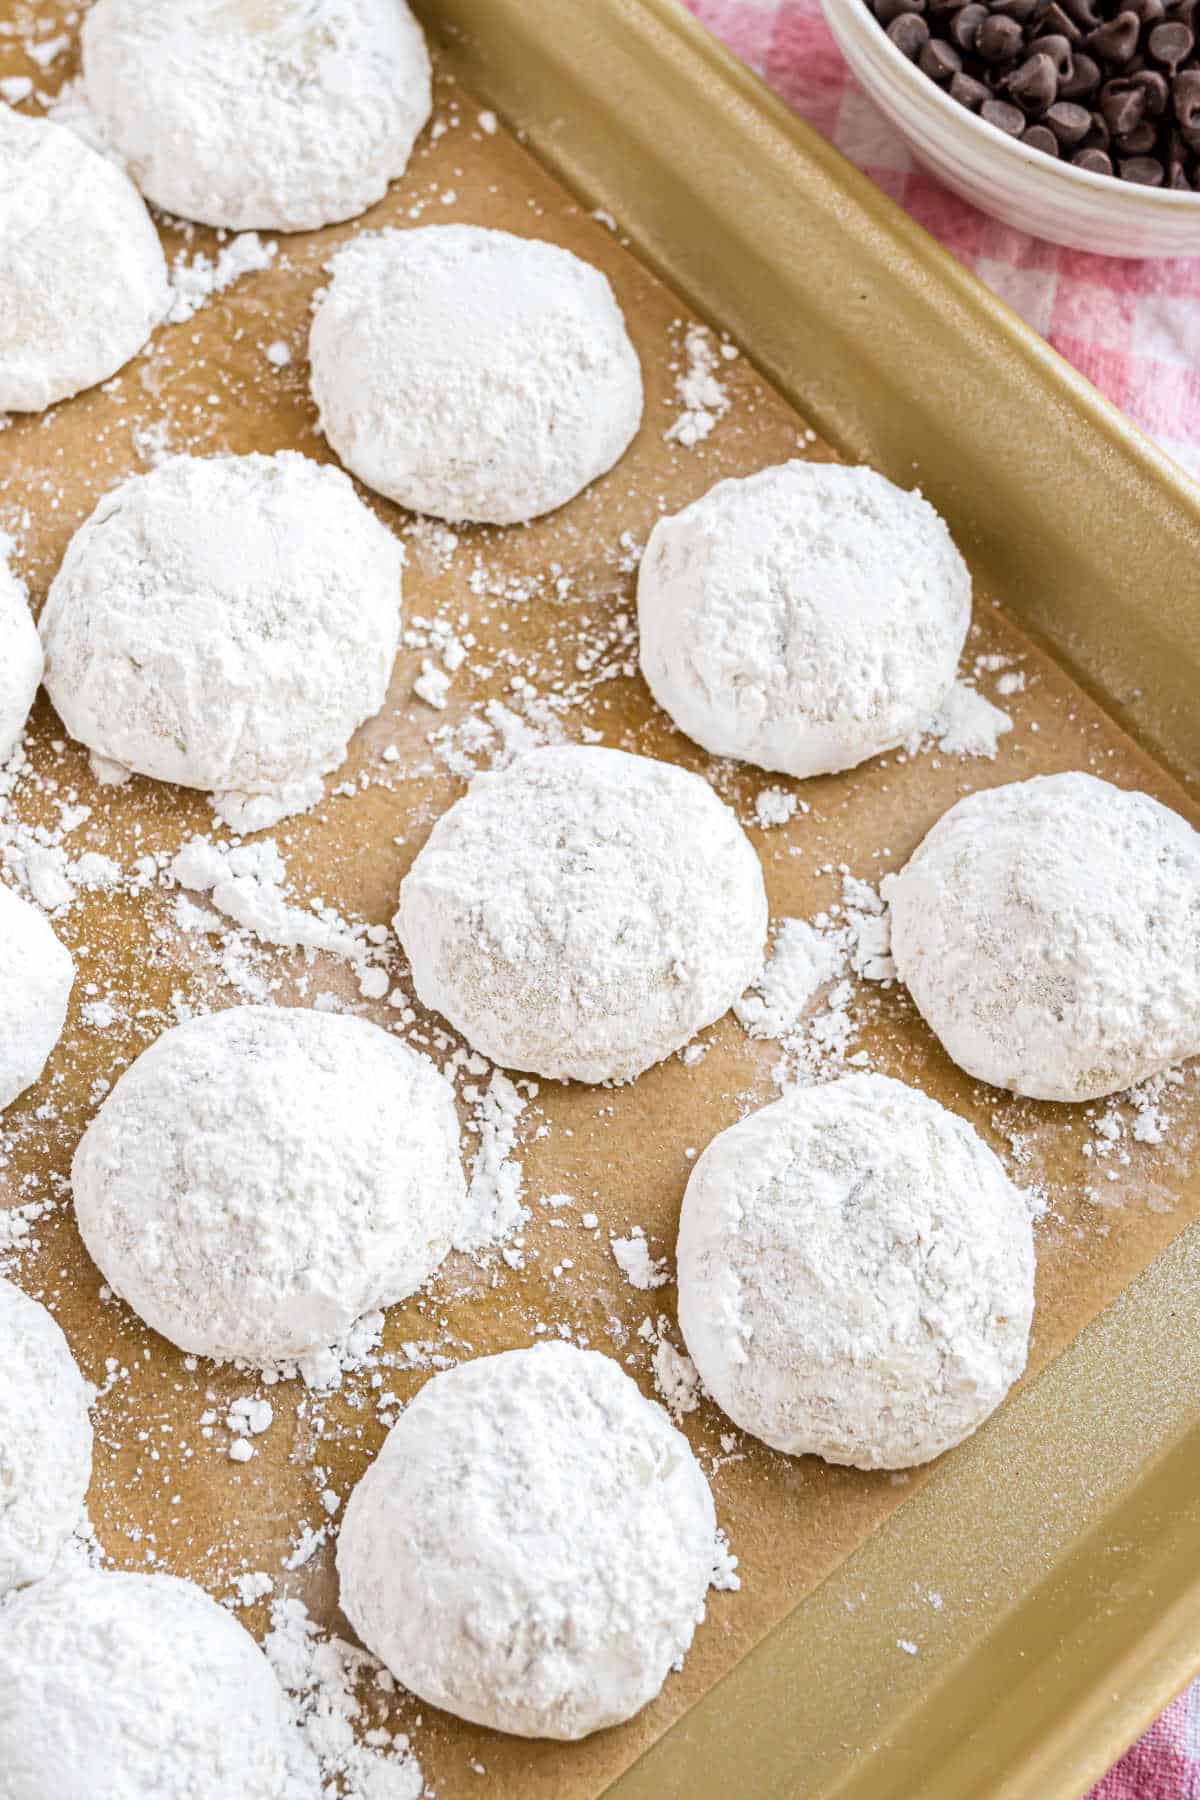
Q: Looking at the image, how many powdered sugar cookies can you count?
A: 14